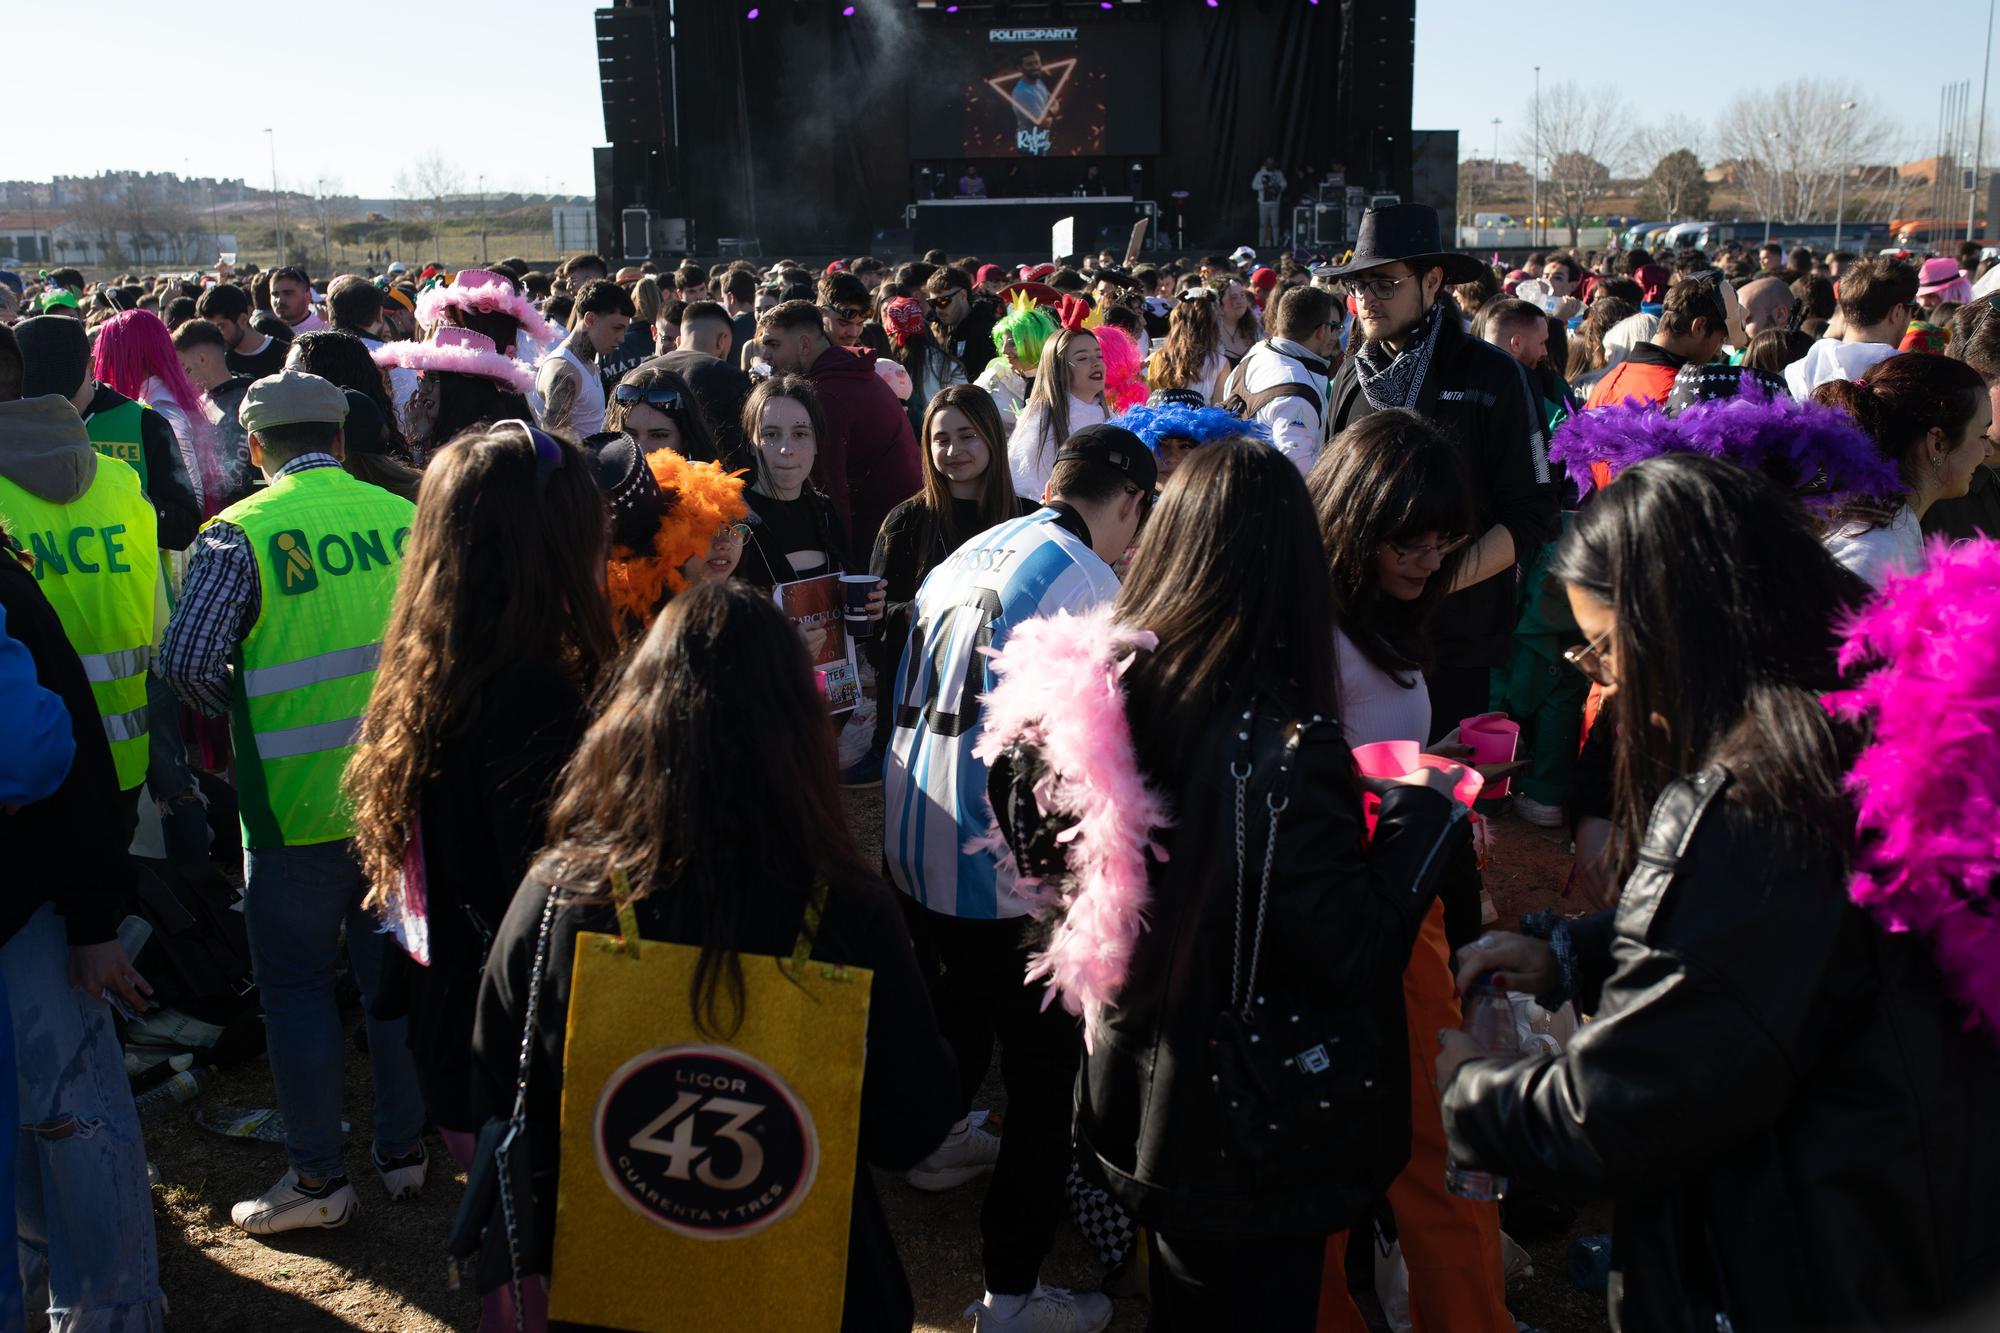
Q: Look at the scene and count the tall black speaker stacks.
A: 2